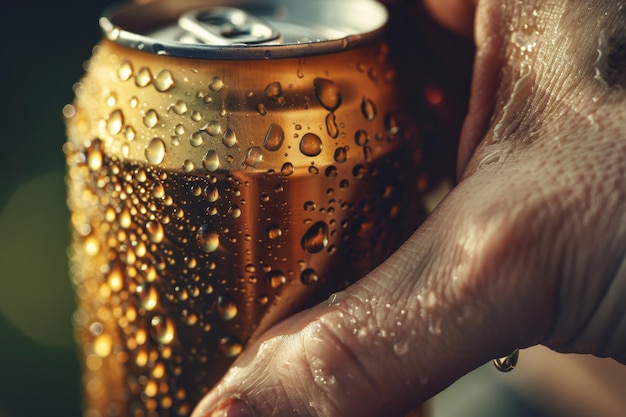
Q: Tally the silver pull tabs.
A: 1